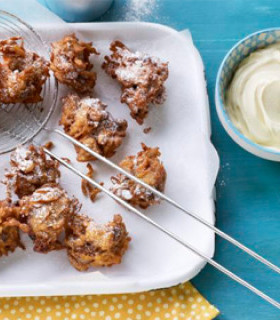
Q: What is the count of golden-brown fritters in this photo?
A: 9